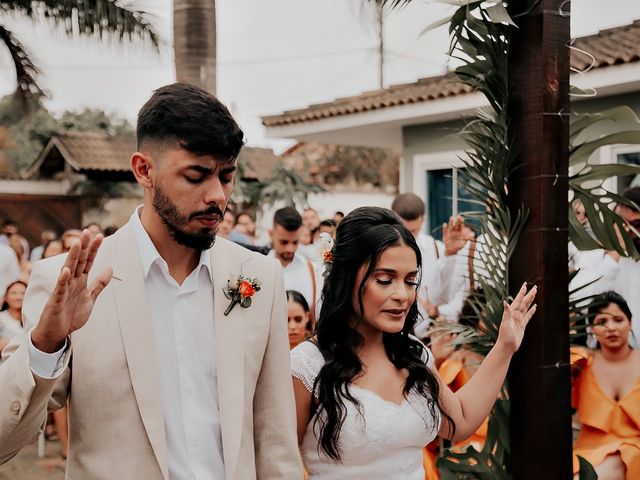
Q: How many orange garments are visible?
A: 2